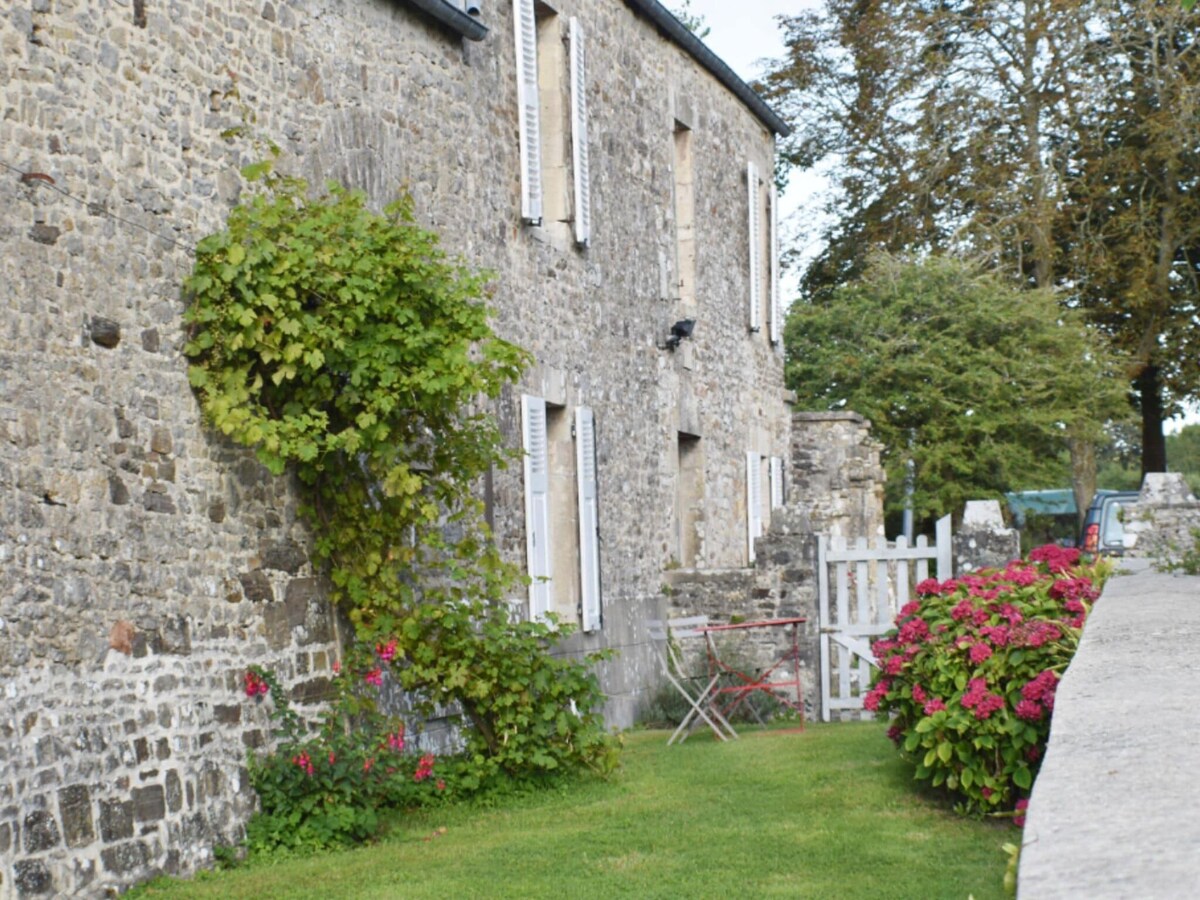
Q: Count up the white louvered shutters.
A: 8